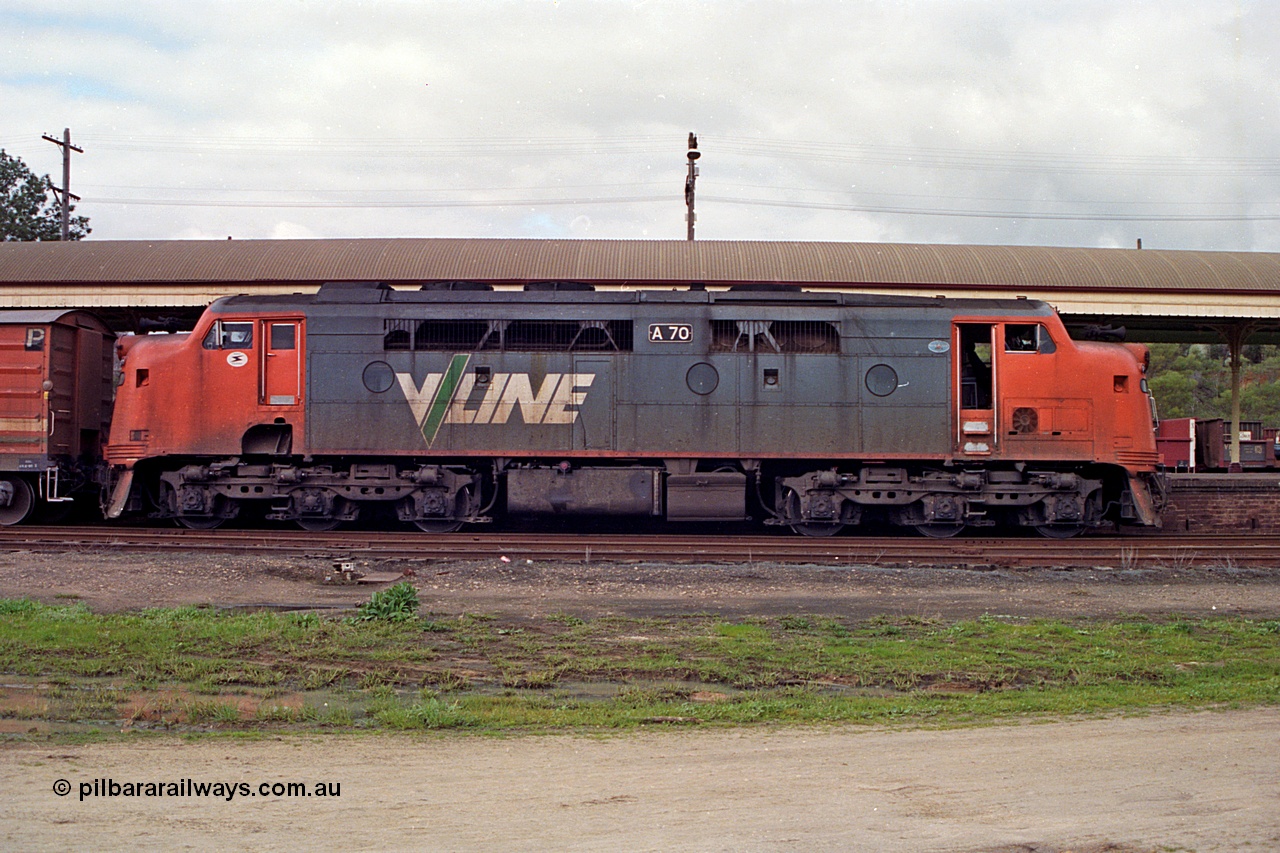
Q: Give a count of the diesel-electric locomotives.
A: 1